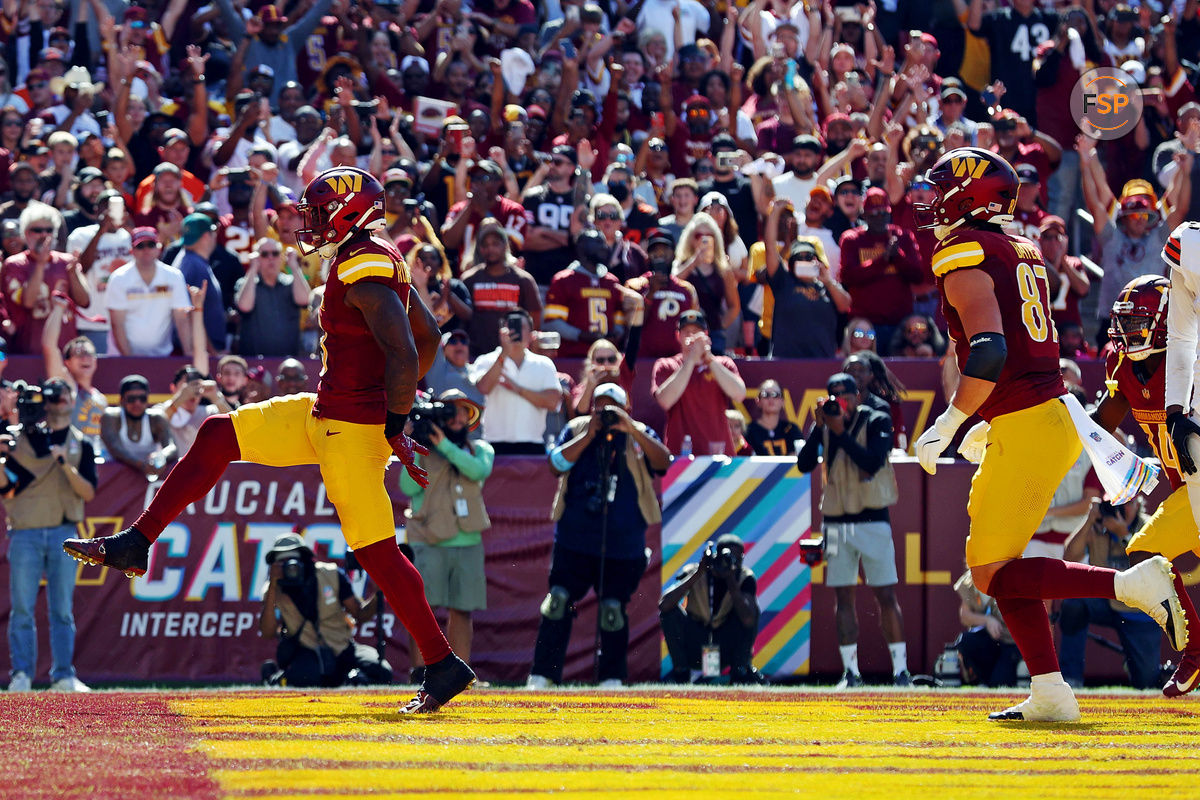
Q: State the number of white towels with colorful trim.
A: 1